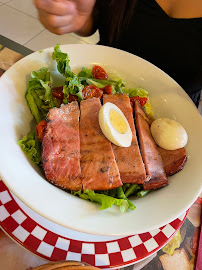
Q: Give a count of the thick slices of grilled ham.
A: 5